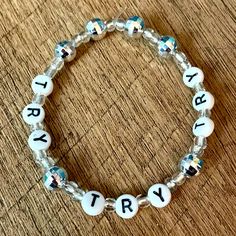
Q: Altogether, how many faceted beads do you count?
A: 6